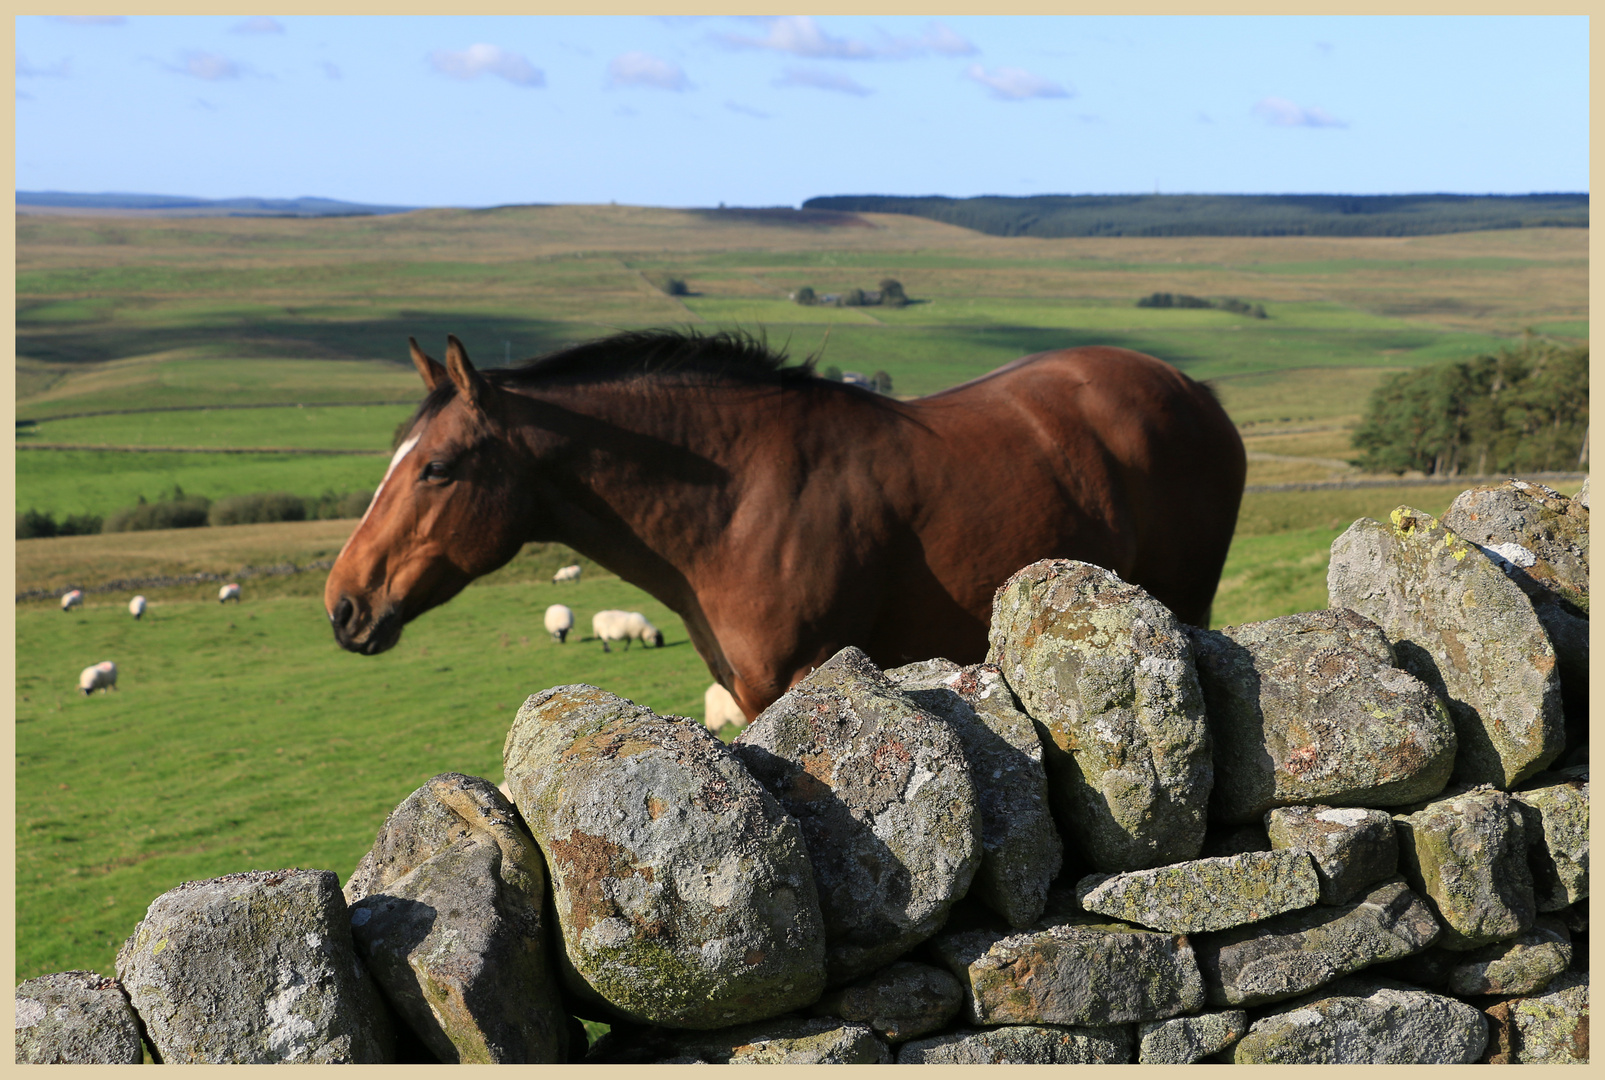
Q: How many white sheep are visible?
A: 8